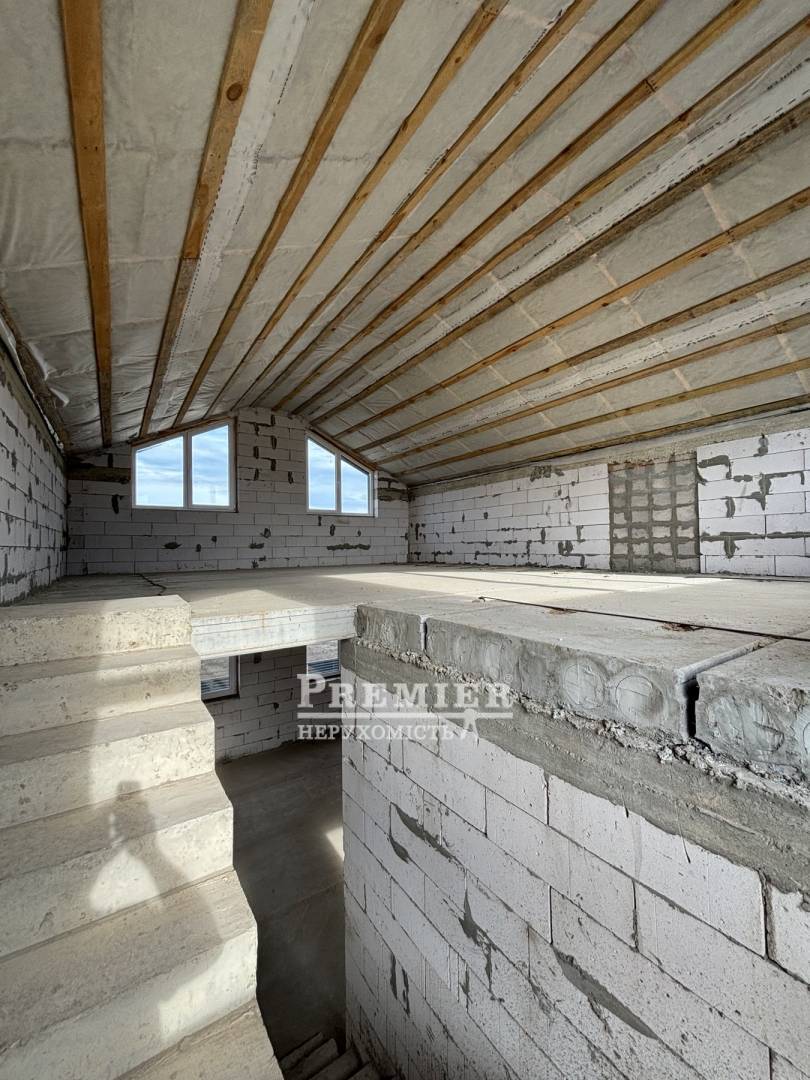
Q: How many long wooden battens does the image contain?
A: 14